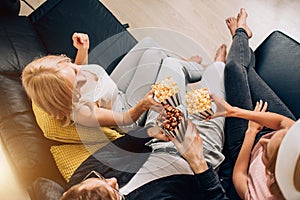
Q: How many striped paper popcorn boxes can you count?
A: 3